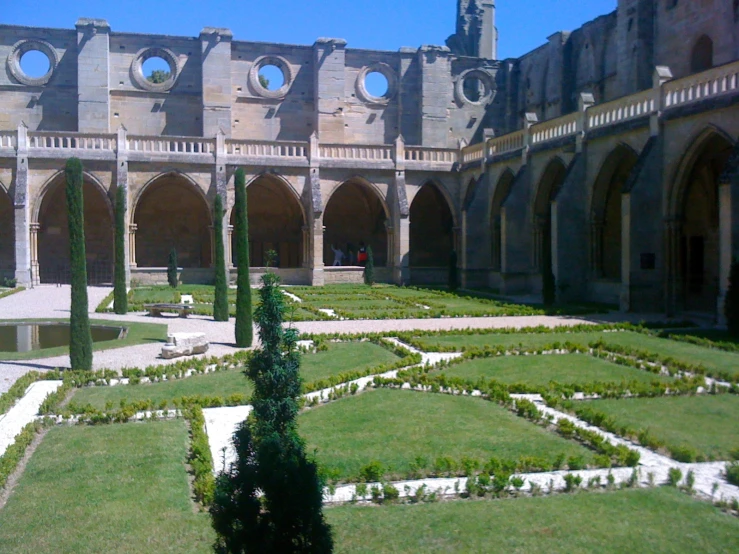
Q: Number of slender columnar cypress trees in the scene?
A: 4